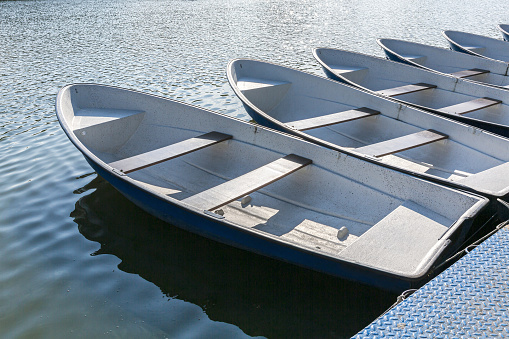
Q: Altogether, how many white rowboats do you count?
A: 6